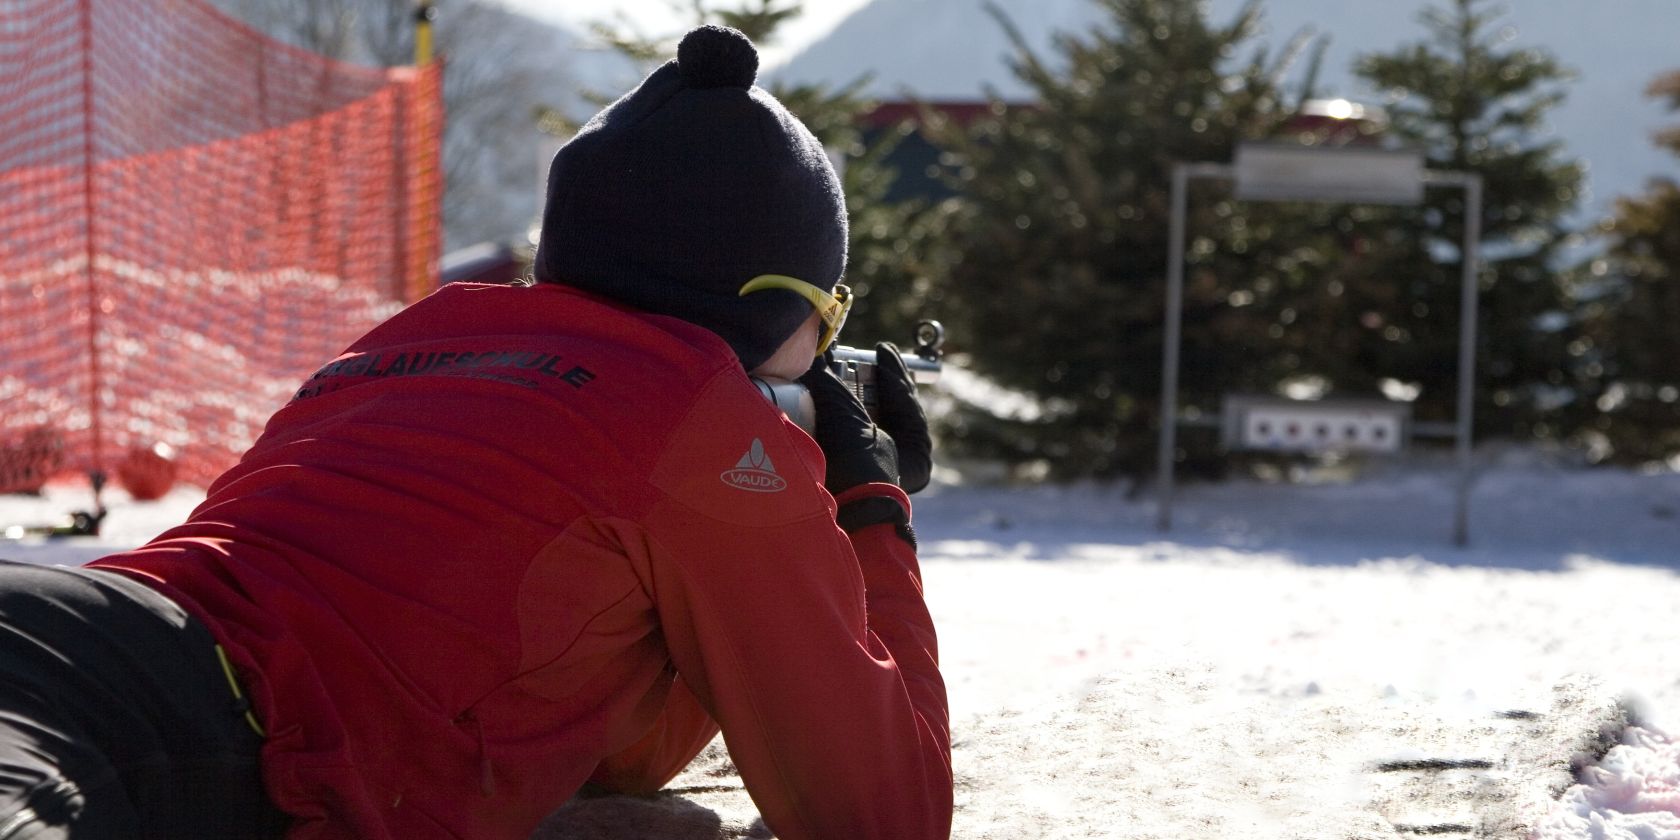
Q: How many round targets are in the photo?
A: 5